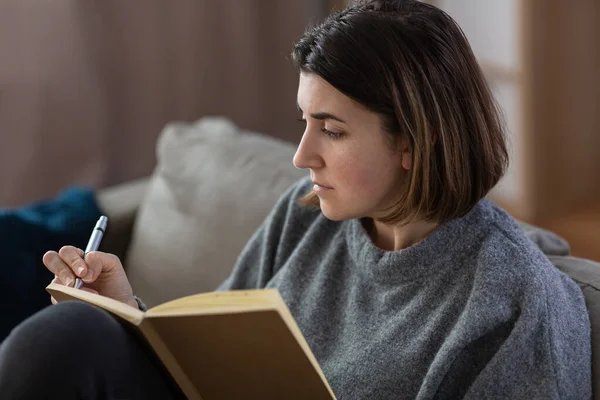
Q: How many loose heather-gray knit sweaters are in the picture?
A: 1